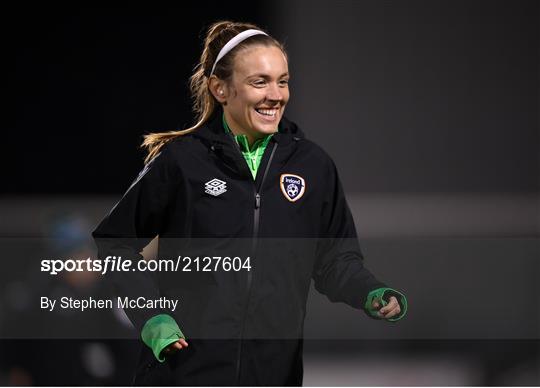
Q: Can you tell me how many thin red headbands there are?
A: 0